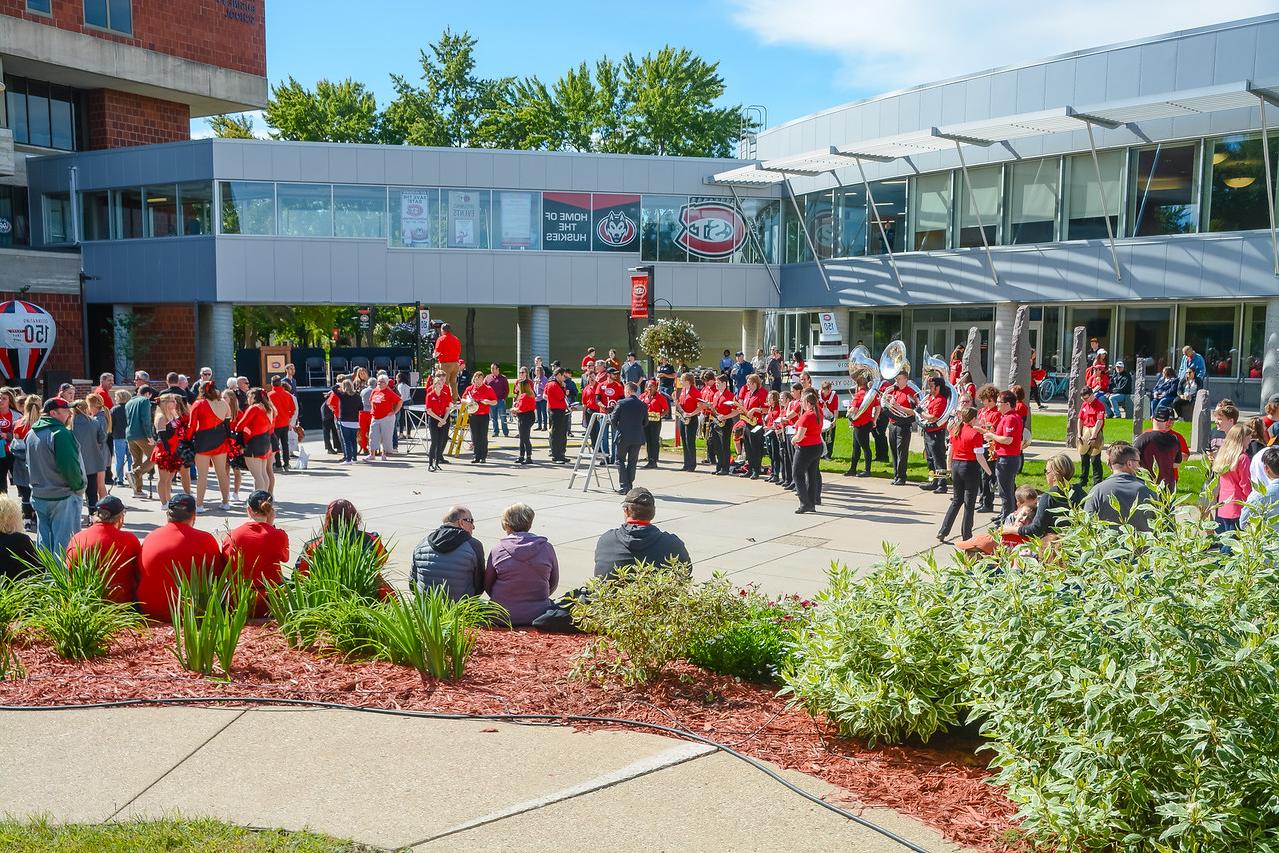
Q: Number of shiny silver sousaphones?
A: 3